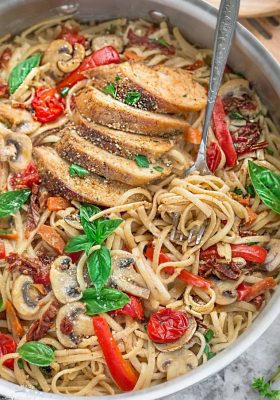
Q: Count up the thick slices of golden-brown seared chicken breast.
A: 5